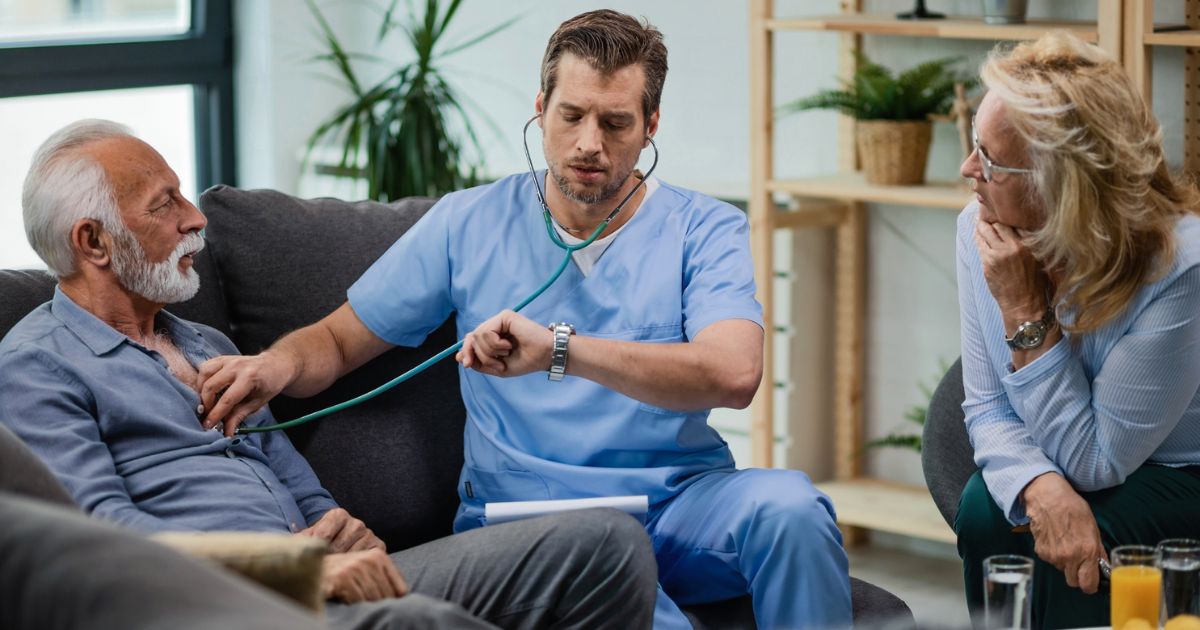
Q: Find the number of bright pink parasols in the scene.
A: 0